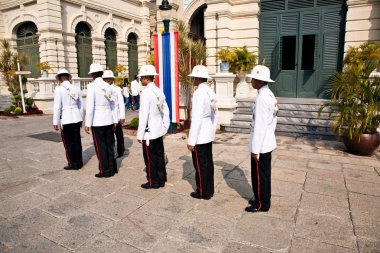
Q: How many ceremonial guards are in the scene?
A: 6